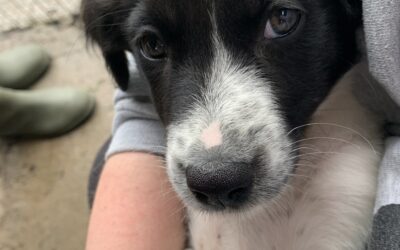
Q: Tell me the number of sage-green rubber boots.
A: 2